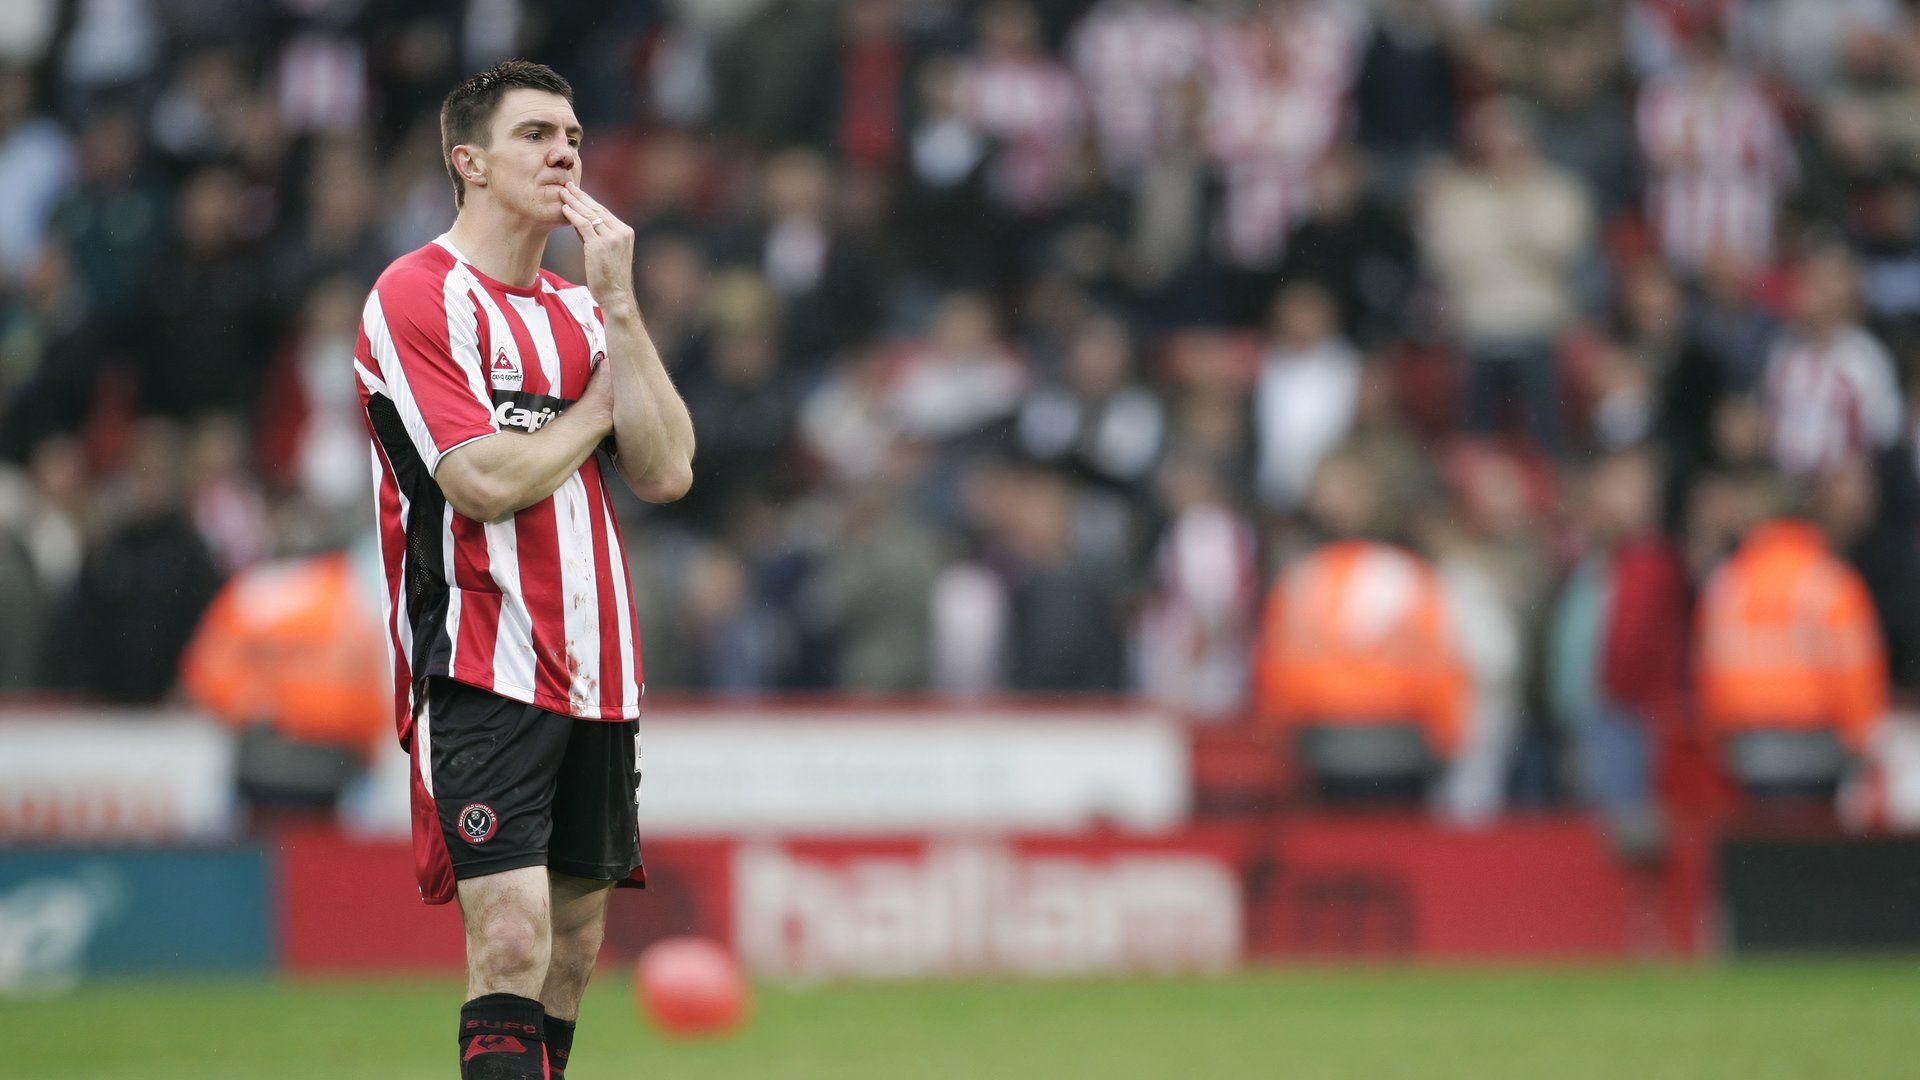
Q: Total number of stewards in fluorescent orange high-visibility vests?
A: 3